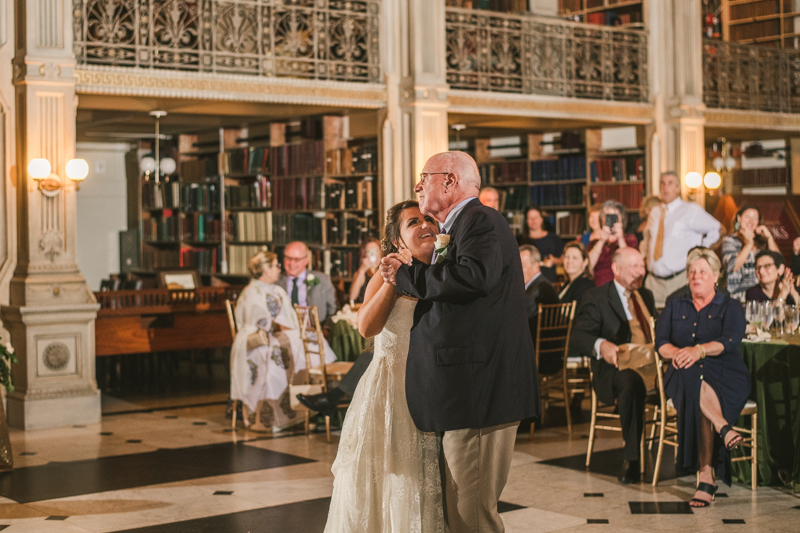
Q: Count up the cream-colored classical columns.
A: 3